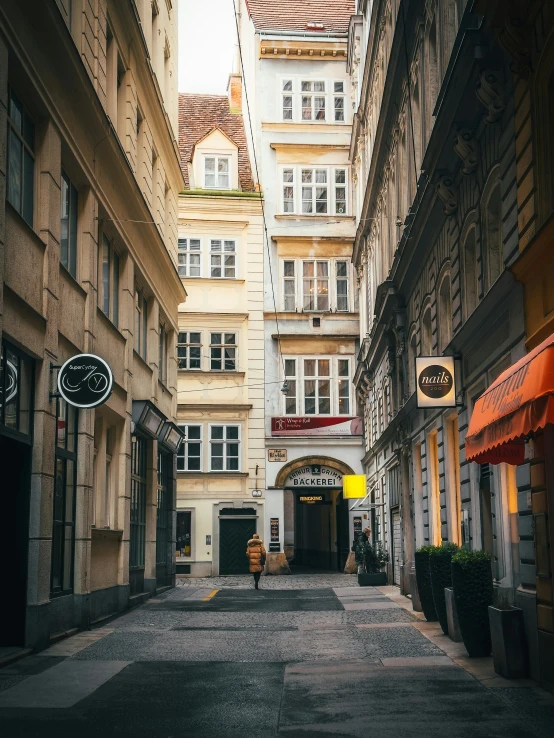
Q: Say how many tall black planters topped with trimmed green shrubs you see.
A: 3